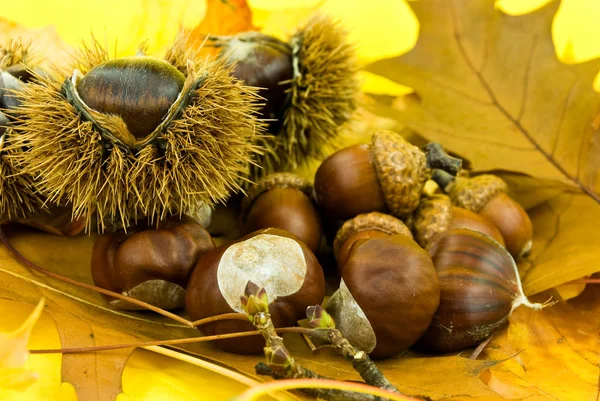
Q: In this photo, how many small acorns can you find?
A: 5